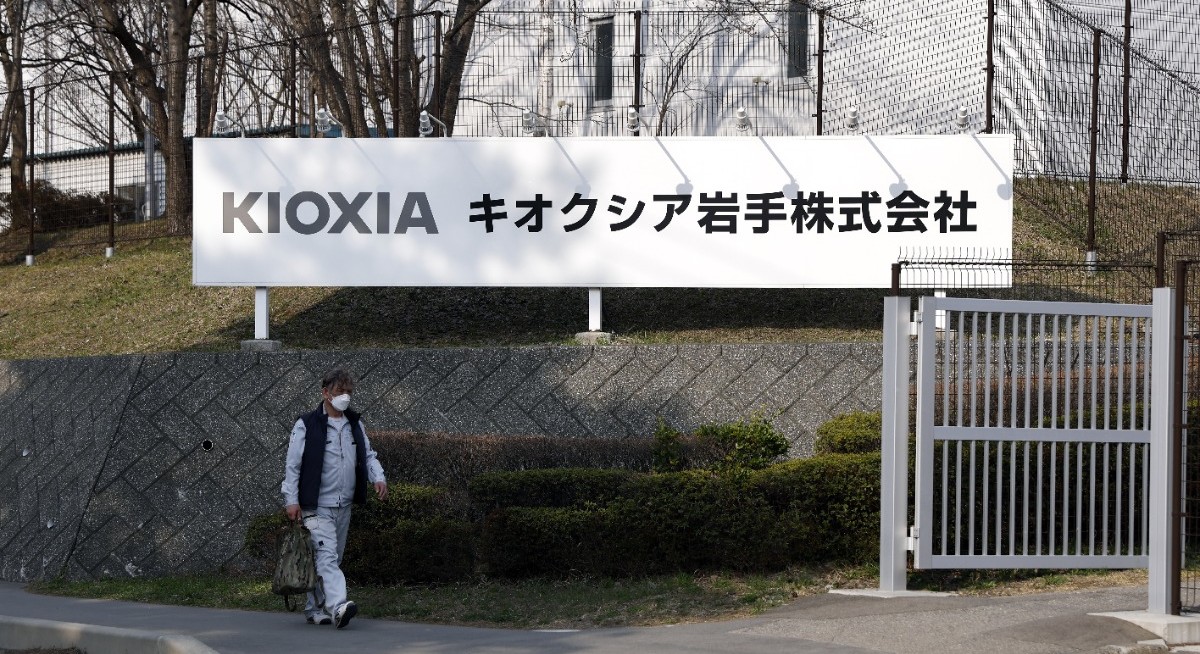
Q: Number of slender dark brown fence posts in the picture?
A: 14